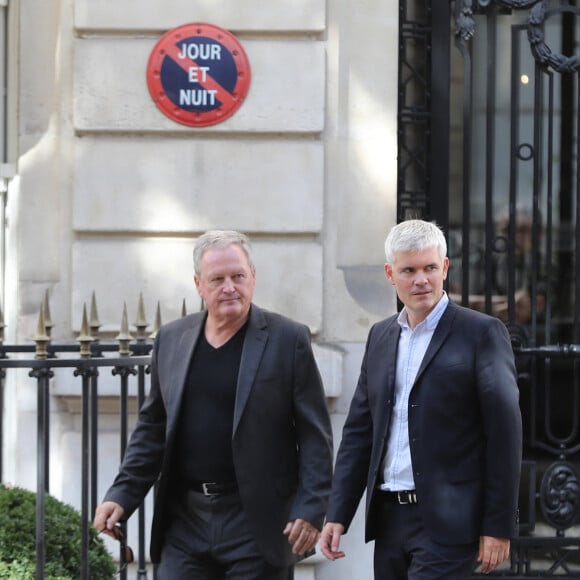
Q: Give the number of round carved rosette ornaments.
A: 1